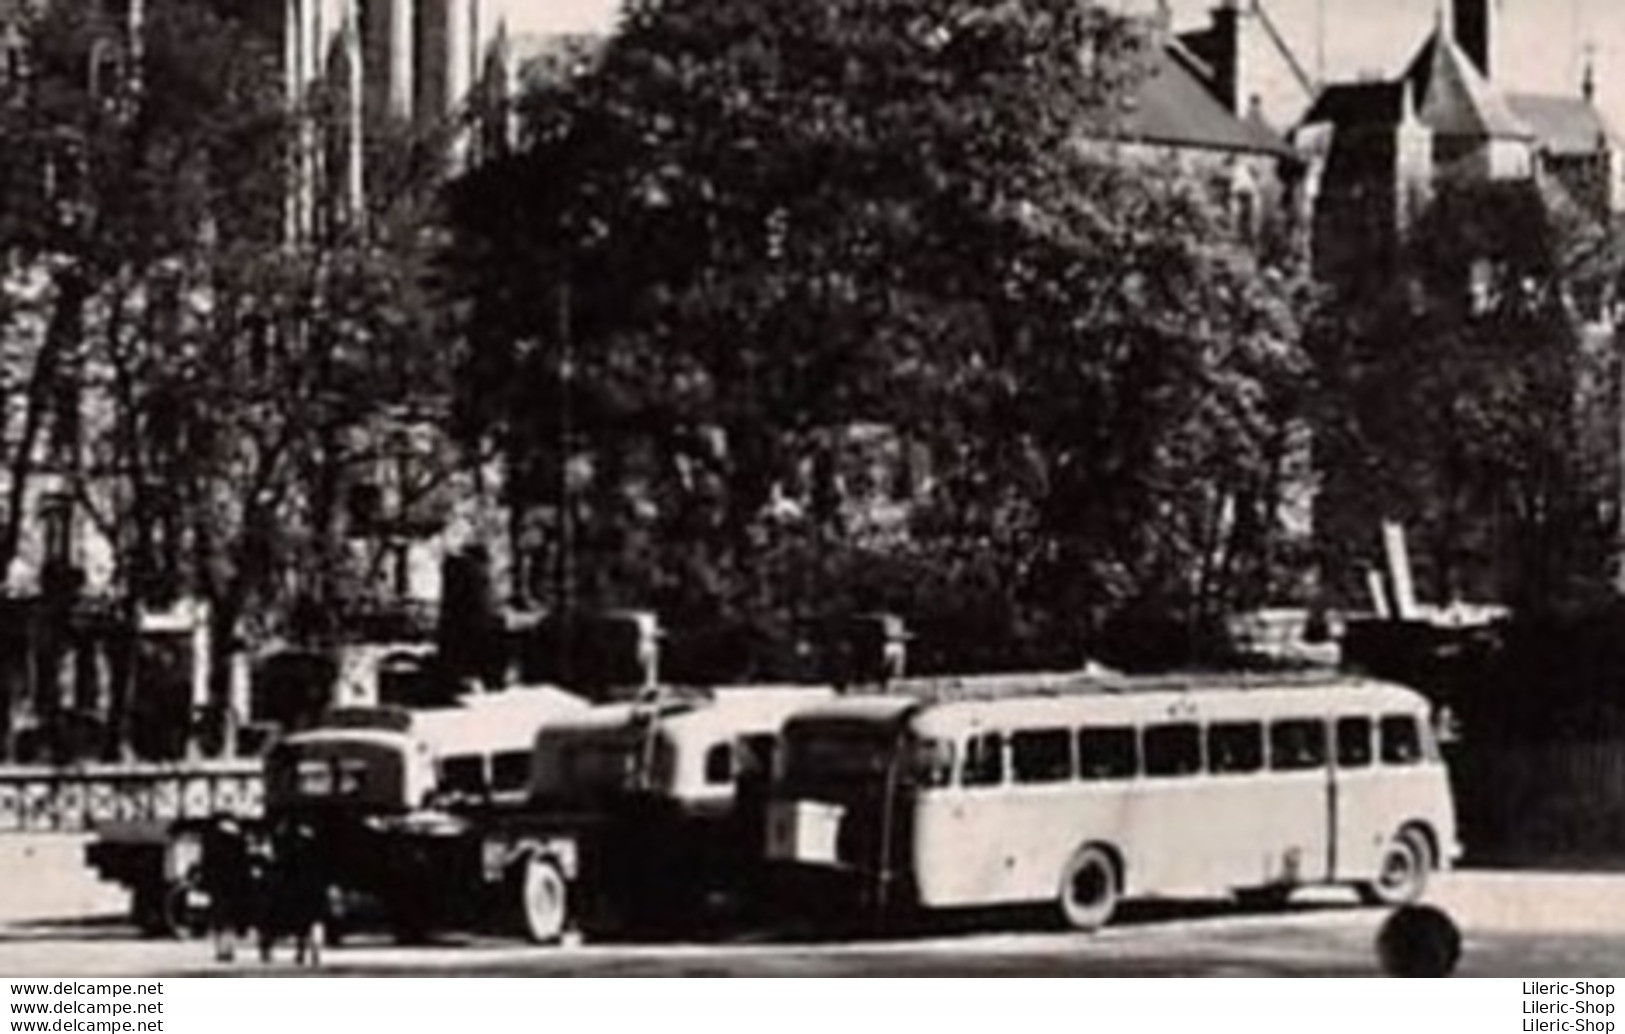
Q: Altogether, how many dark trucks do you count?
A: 1